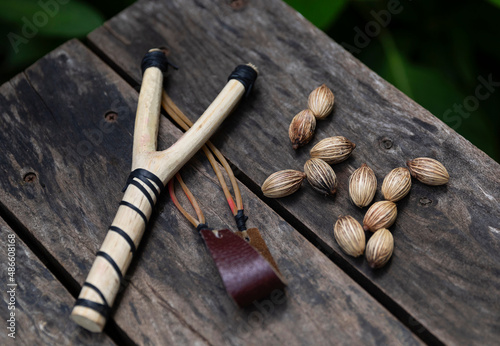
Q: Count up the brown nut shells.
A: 11